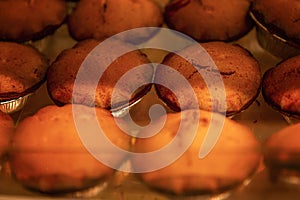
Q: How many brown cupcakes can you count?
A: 12